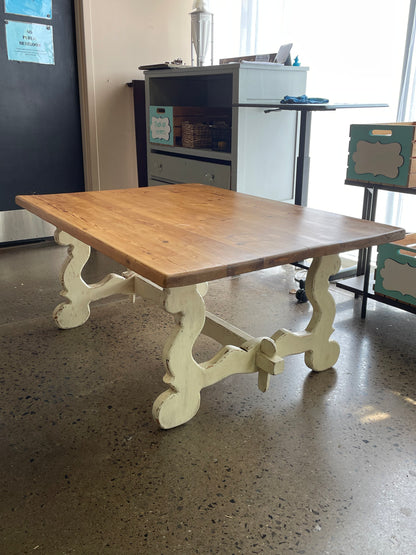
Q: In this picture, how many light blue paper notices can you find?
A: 2